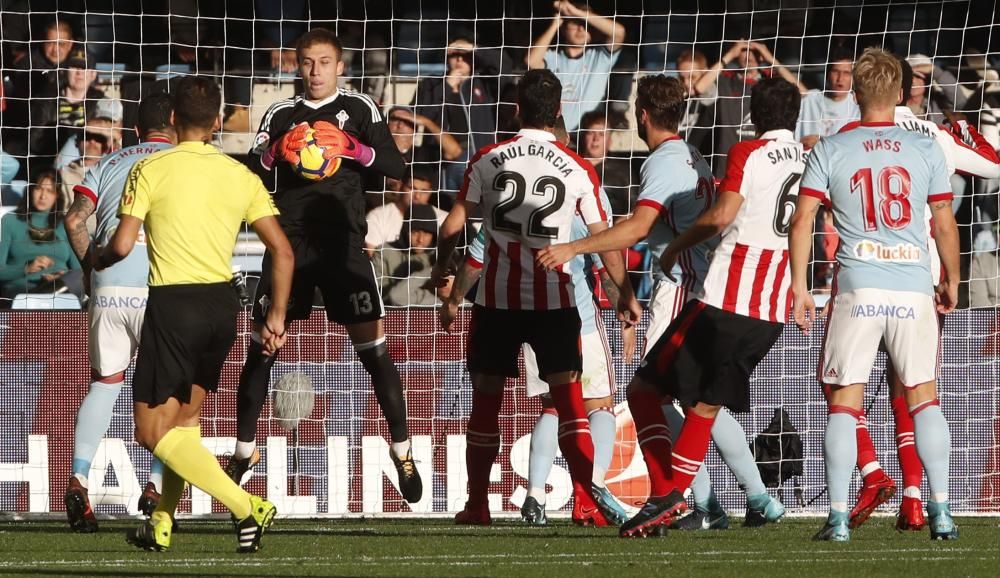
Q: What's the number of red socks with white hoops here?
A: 6